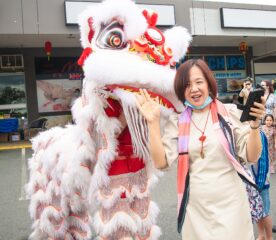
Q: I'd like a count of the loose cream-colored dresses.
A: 1